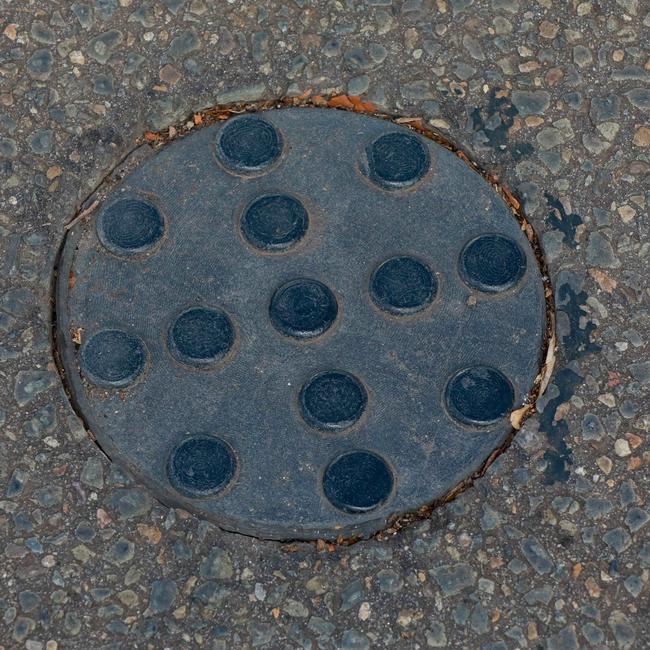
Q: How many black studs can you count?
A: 13